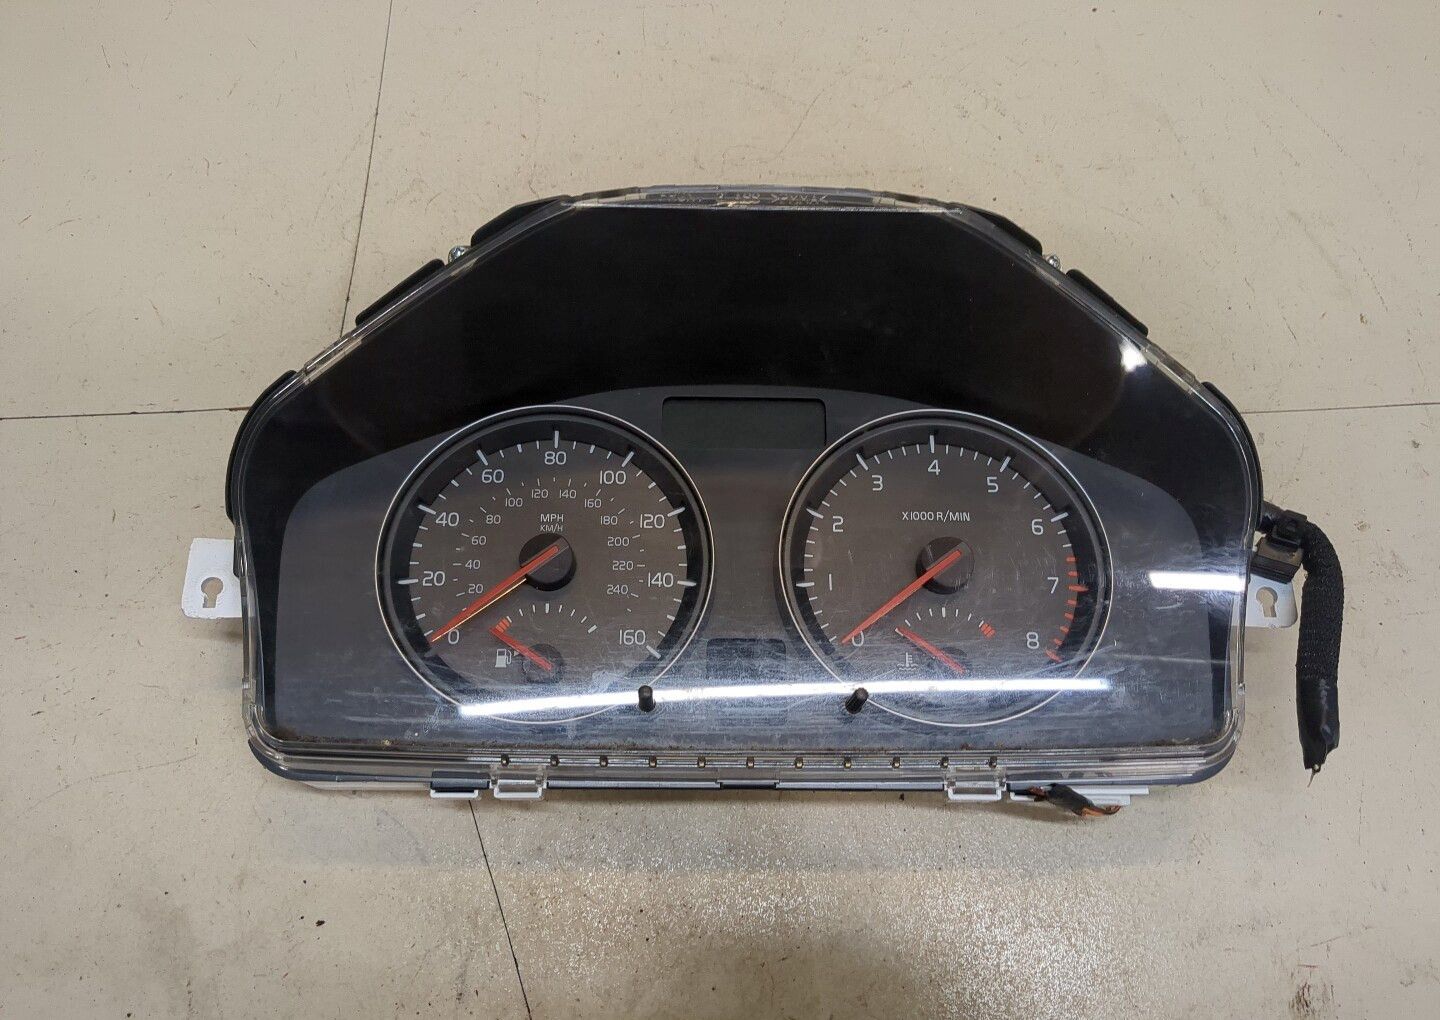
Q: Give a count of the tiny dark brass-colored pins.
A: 11